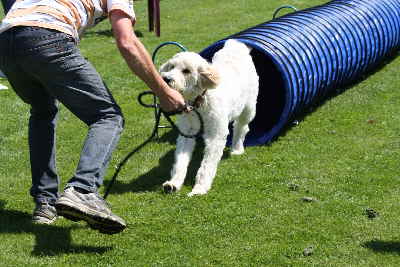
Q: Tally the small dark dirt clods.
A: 4